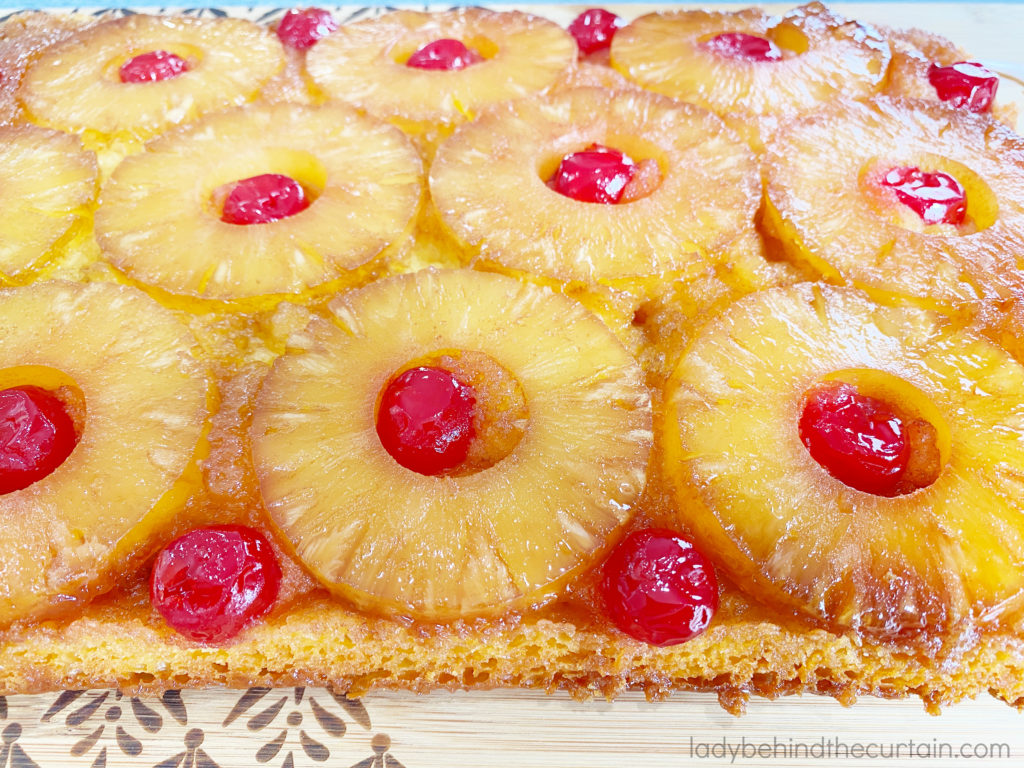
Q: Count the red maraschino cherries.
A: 14